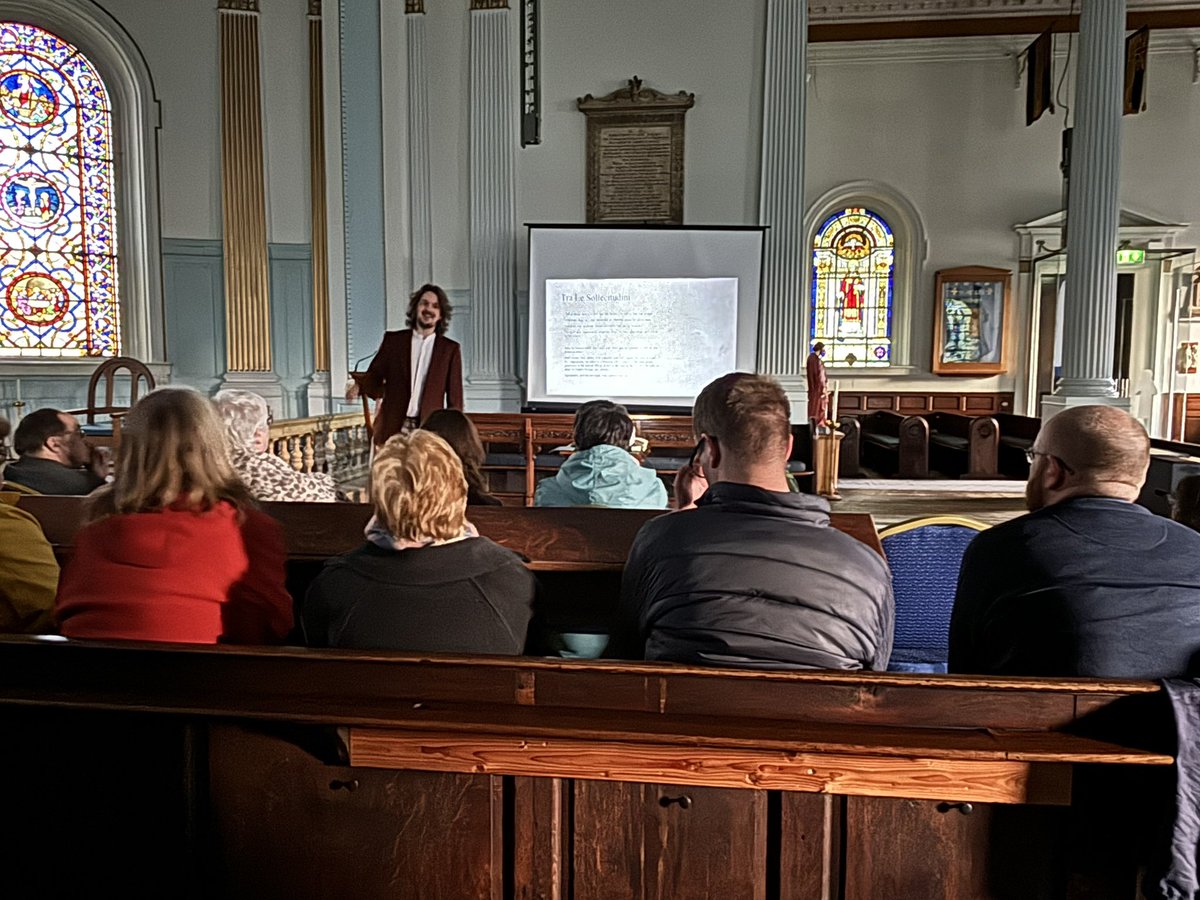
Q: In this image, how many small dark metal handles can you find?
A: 3